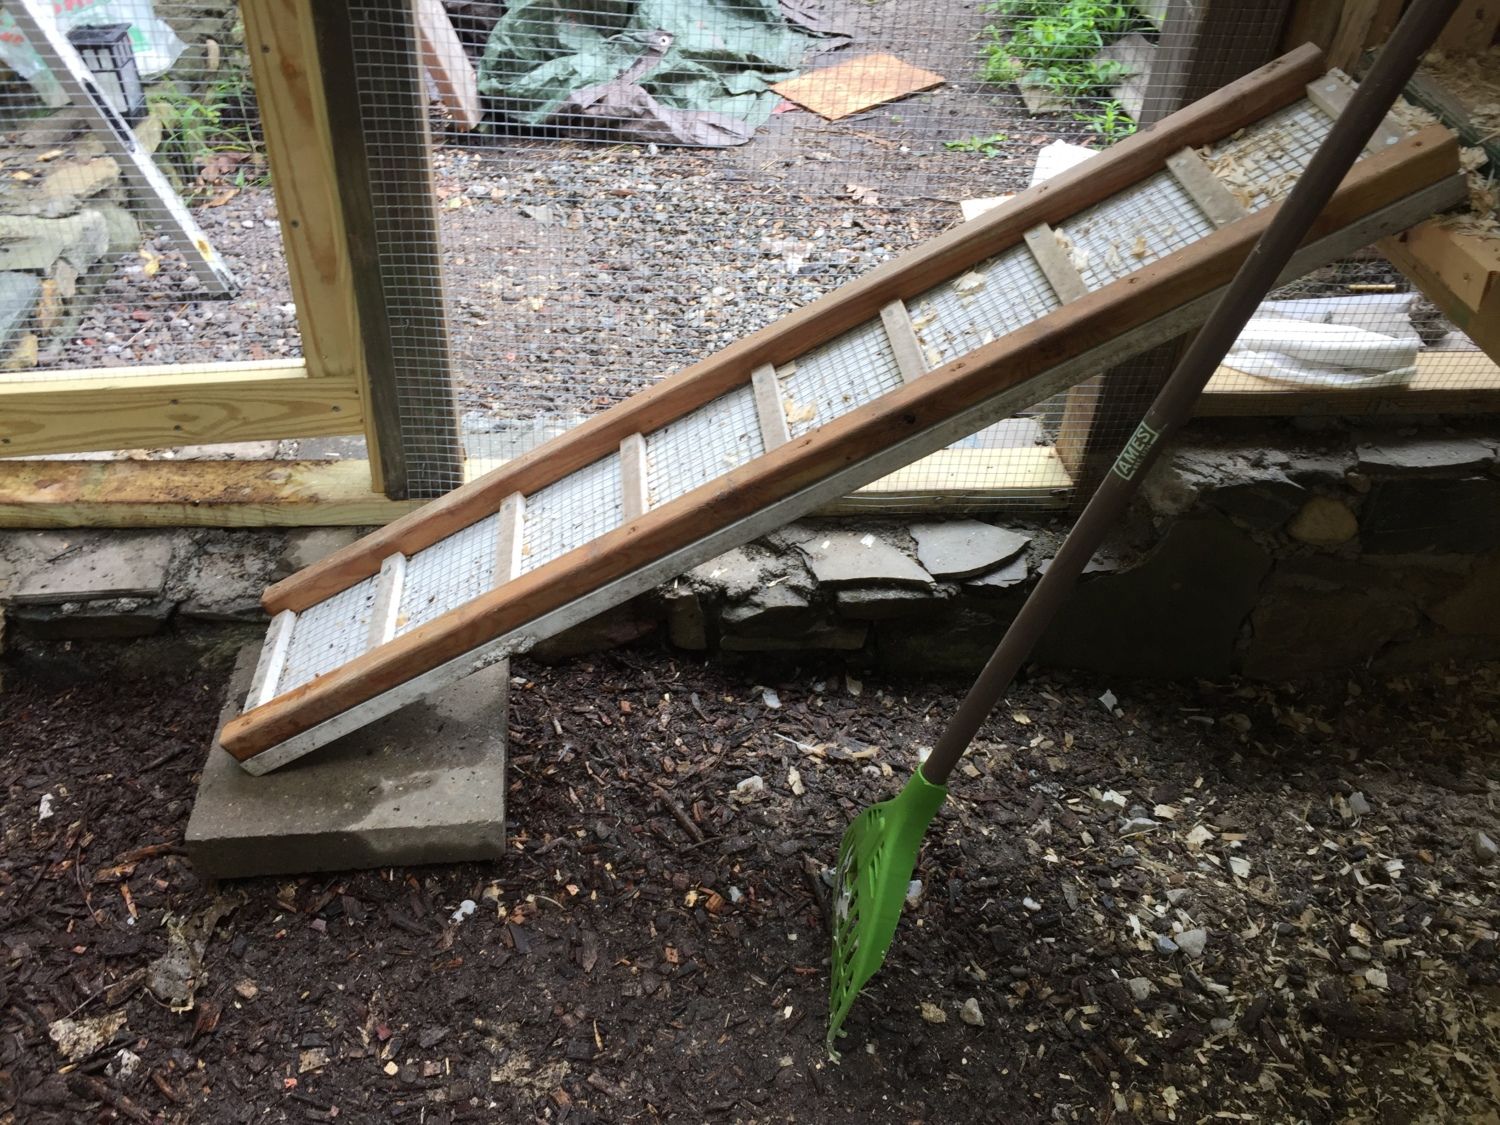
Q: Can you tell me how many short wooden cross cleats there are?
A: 9